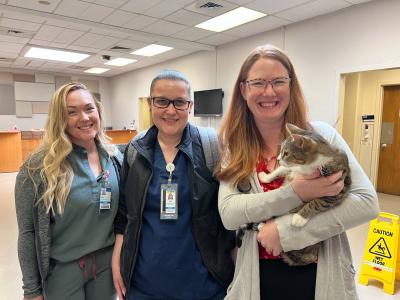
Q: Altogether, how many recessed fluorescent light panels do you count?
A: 5